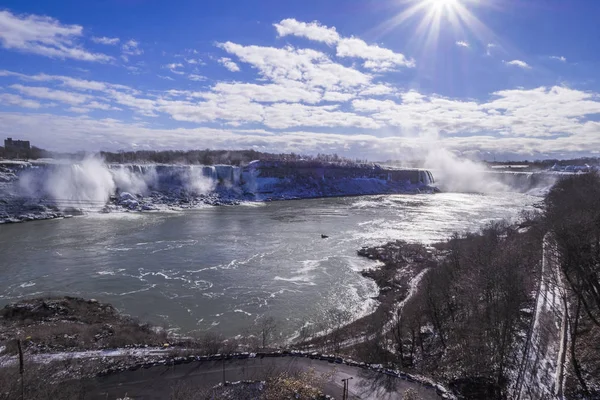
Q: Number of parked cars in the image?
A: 0